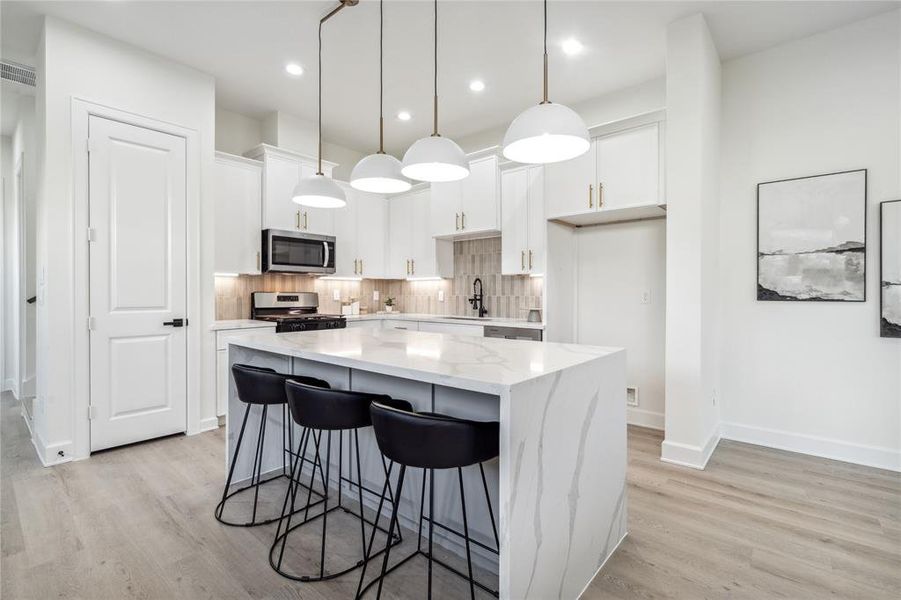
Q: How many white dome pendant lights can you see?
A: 4